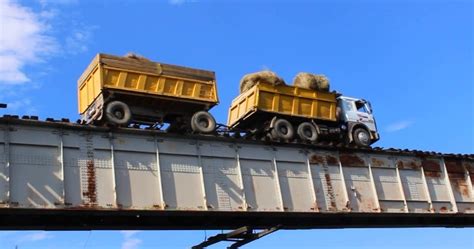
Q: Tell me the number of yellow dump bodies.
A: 2